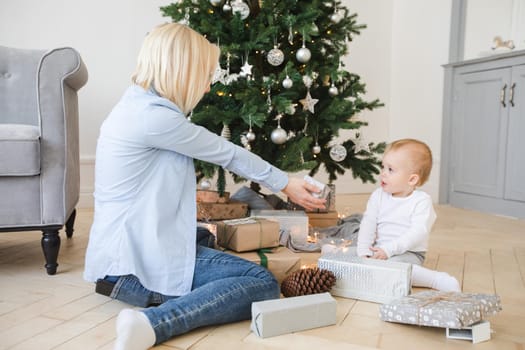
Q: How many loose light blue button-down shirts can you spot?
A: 1